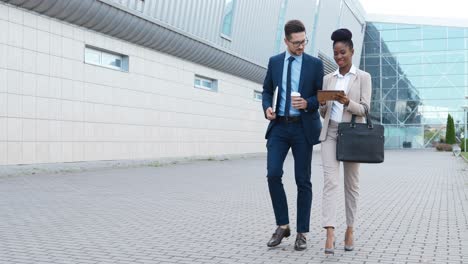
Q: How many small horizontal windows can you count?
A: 3